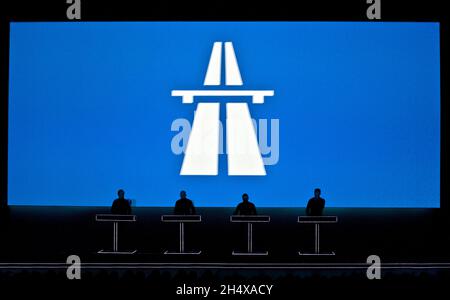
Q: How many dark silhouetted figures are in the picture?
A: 4